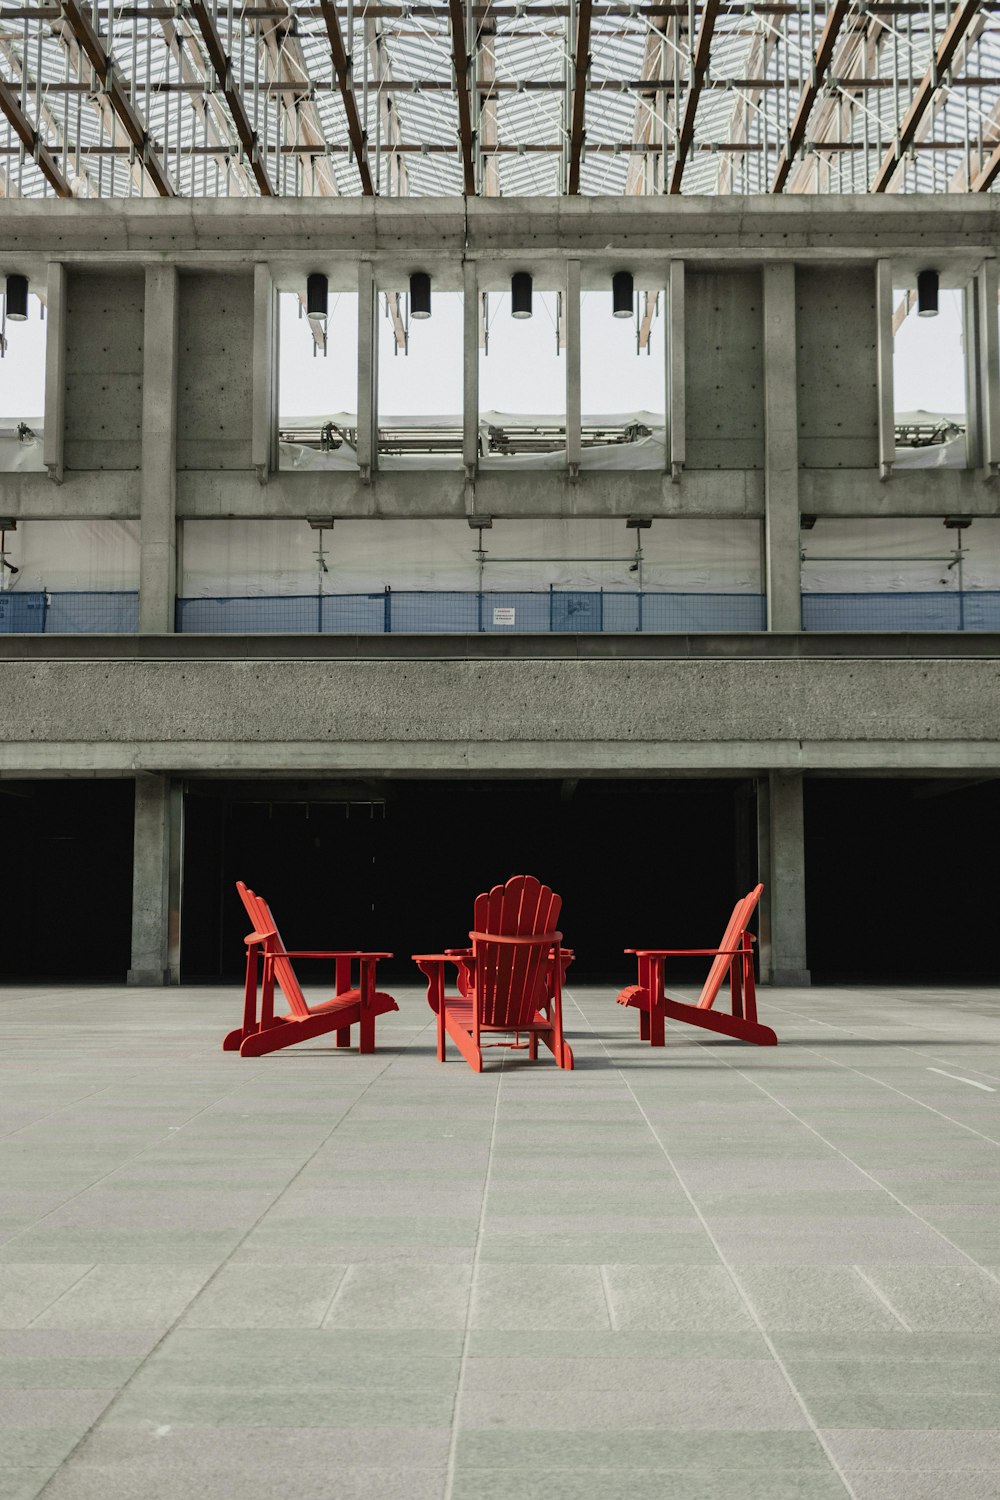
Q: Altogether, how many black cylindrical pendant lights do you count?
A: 6